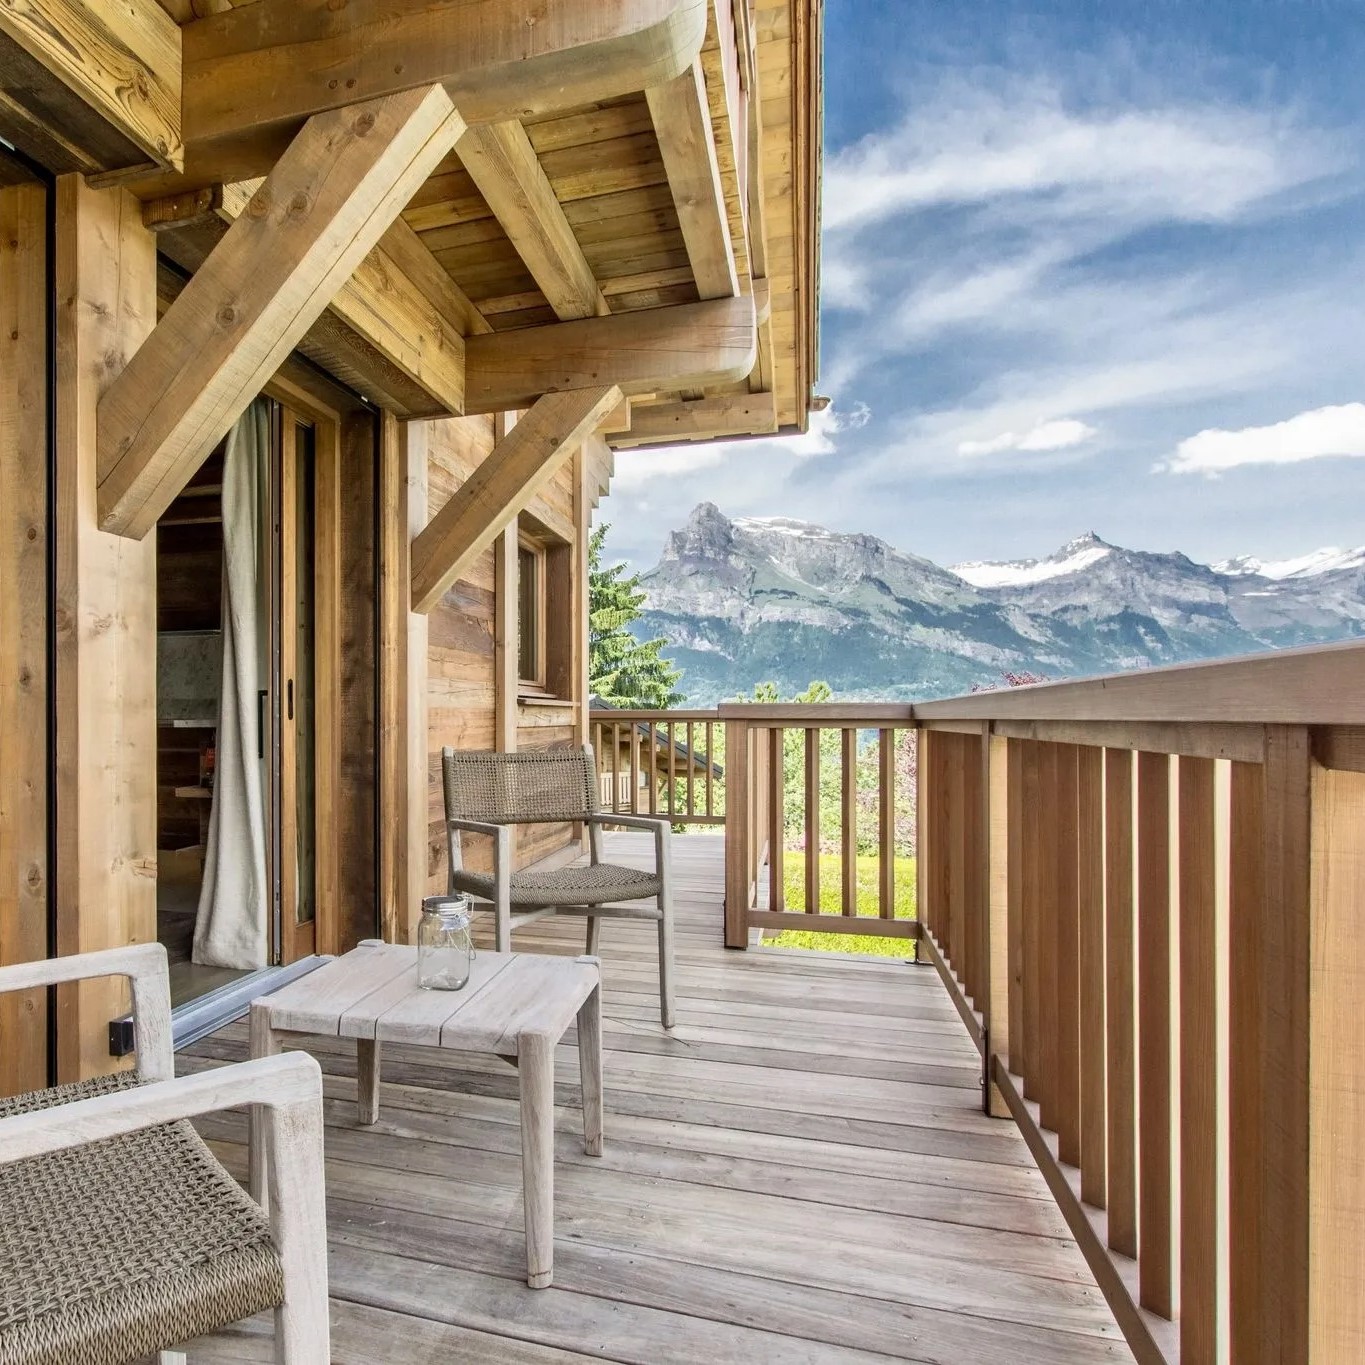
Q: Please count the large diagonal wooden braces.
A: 2